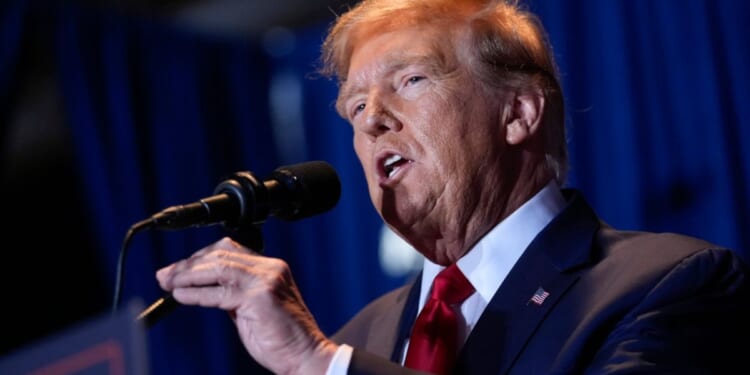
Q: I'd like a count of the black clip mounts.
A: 1